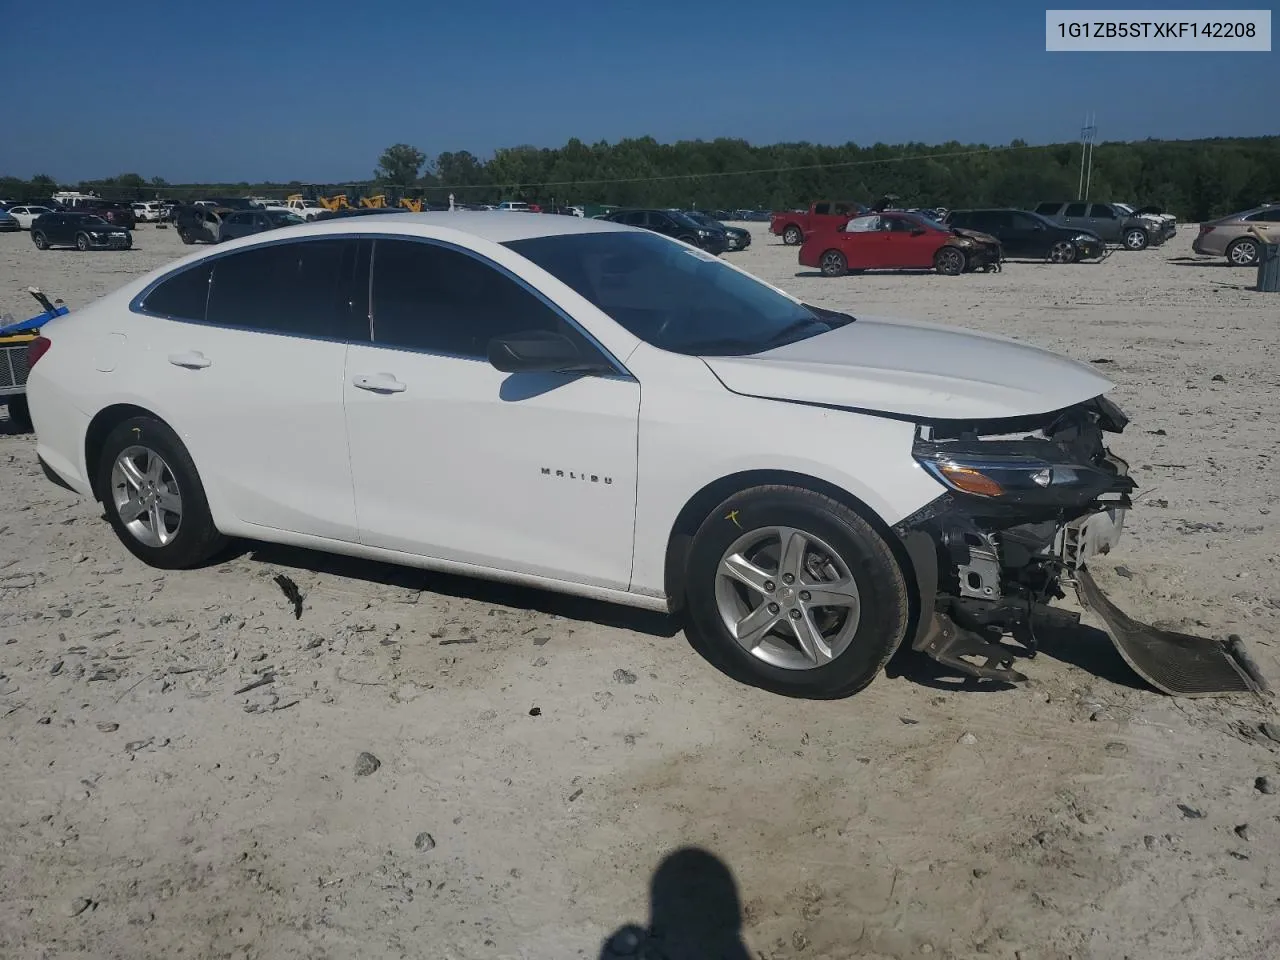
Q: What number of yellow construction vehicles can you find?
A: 3